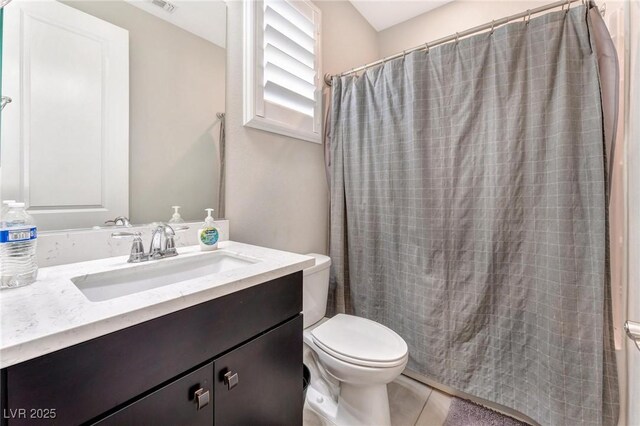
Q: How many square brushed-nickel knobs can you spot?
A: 2